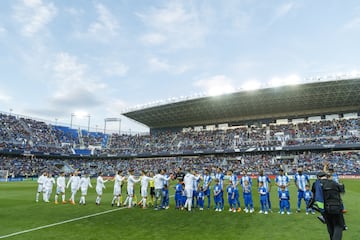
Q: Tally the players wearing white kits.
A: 11